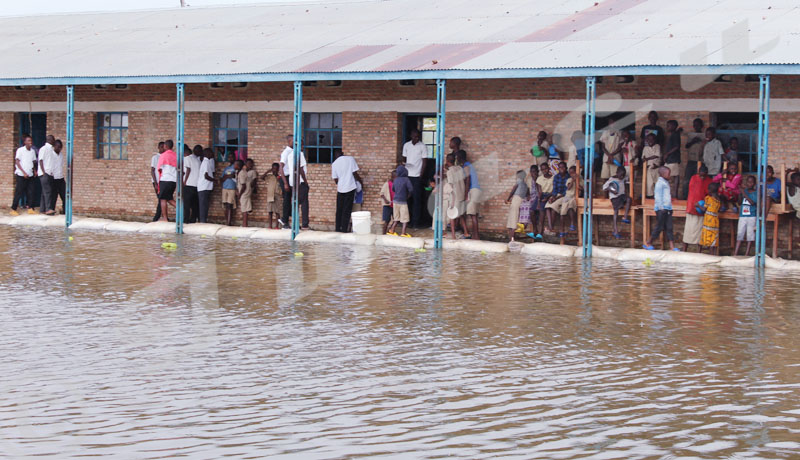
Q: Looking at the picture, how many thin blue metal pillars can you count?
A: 6